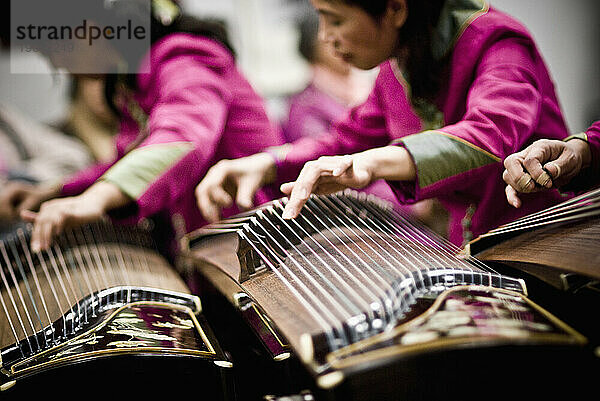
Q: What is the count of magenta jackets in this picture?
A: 3